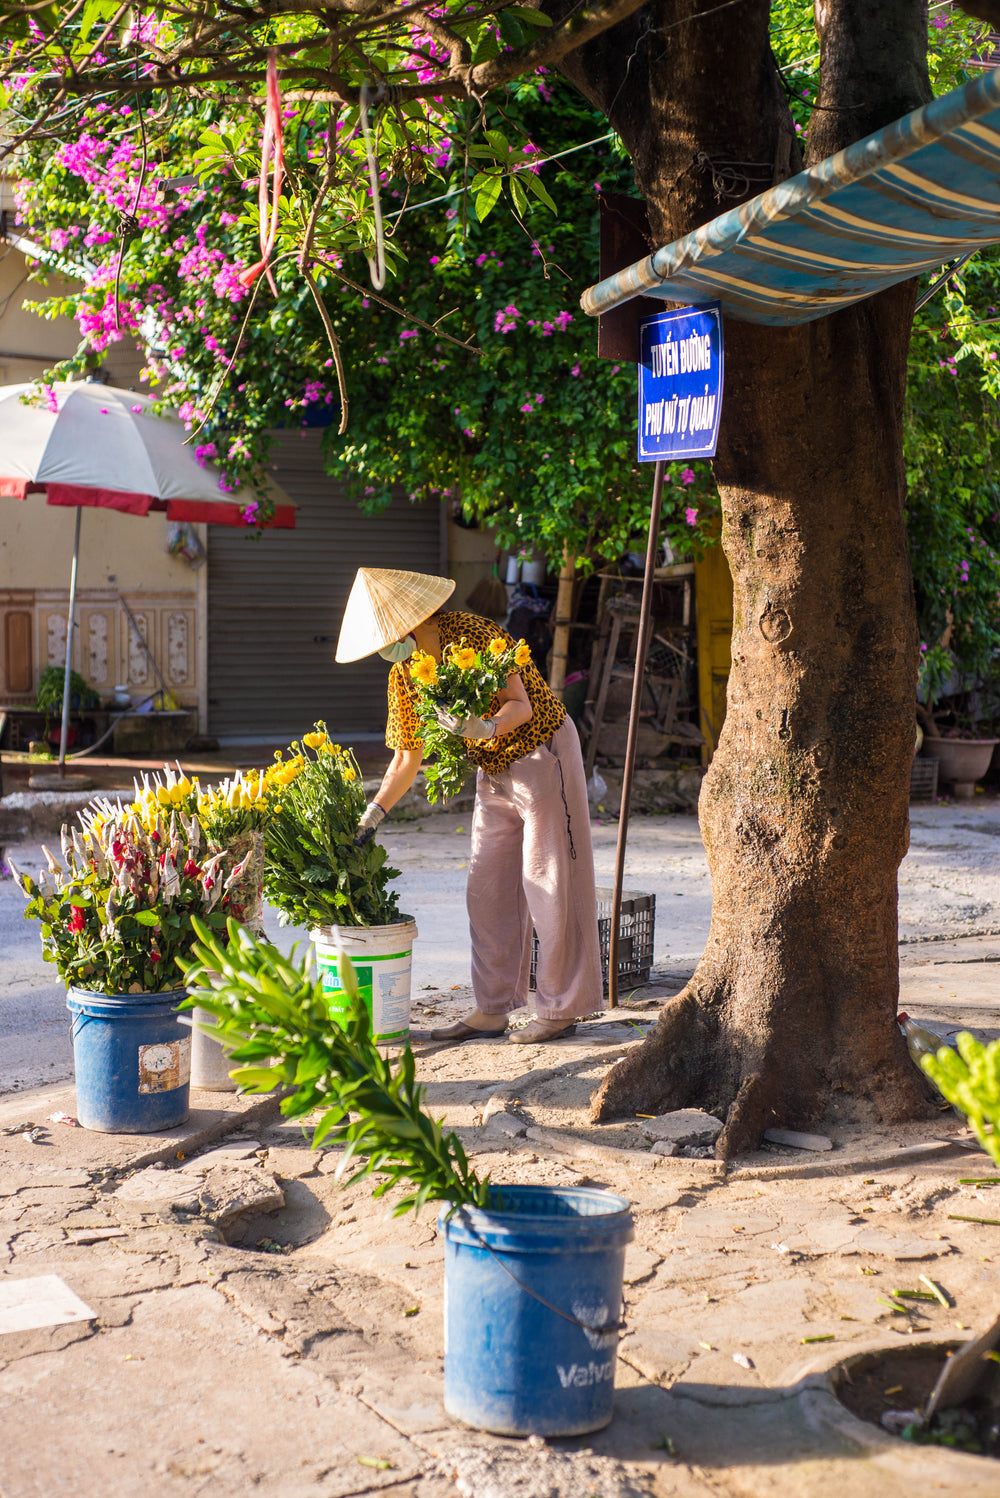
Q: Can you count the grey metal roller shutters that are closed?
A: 1